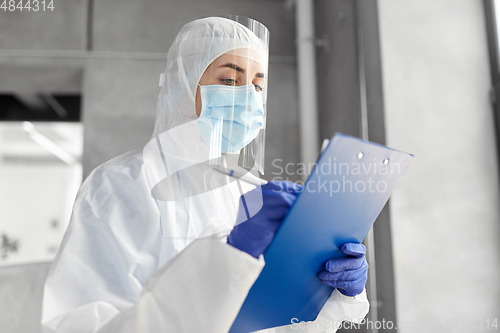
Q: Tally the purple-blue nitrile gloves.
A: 2